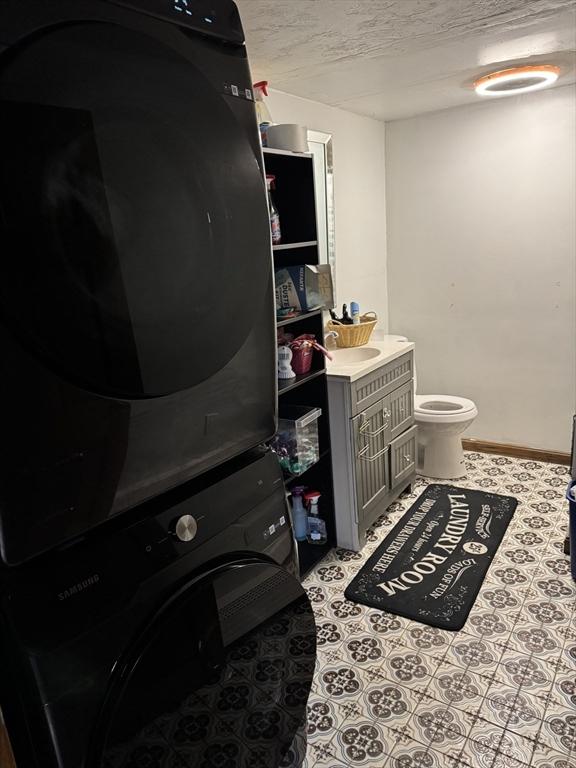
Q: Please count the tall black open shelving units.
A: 1